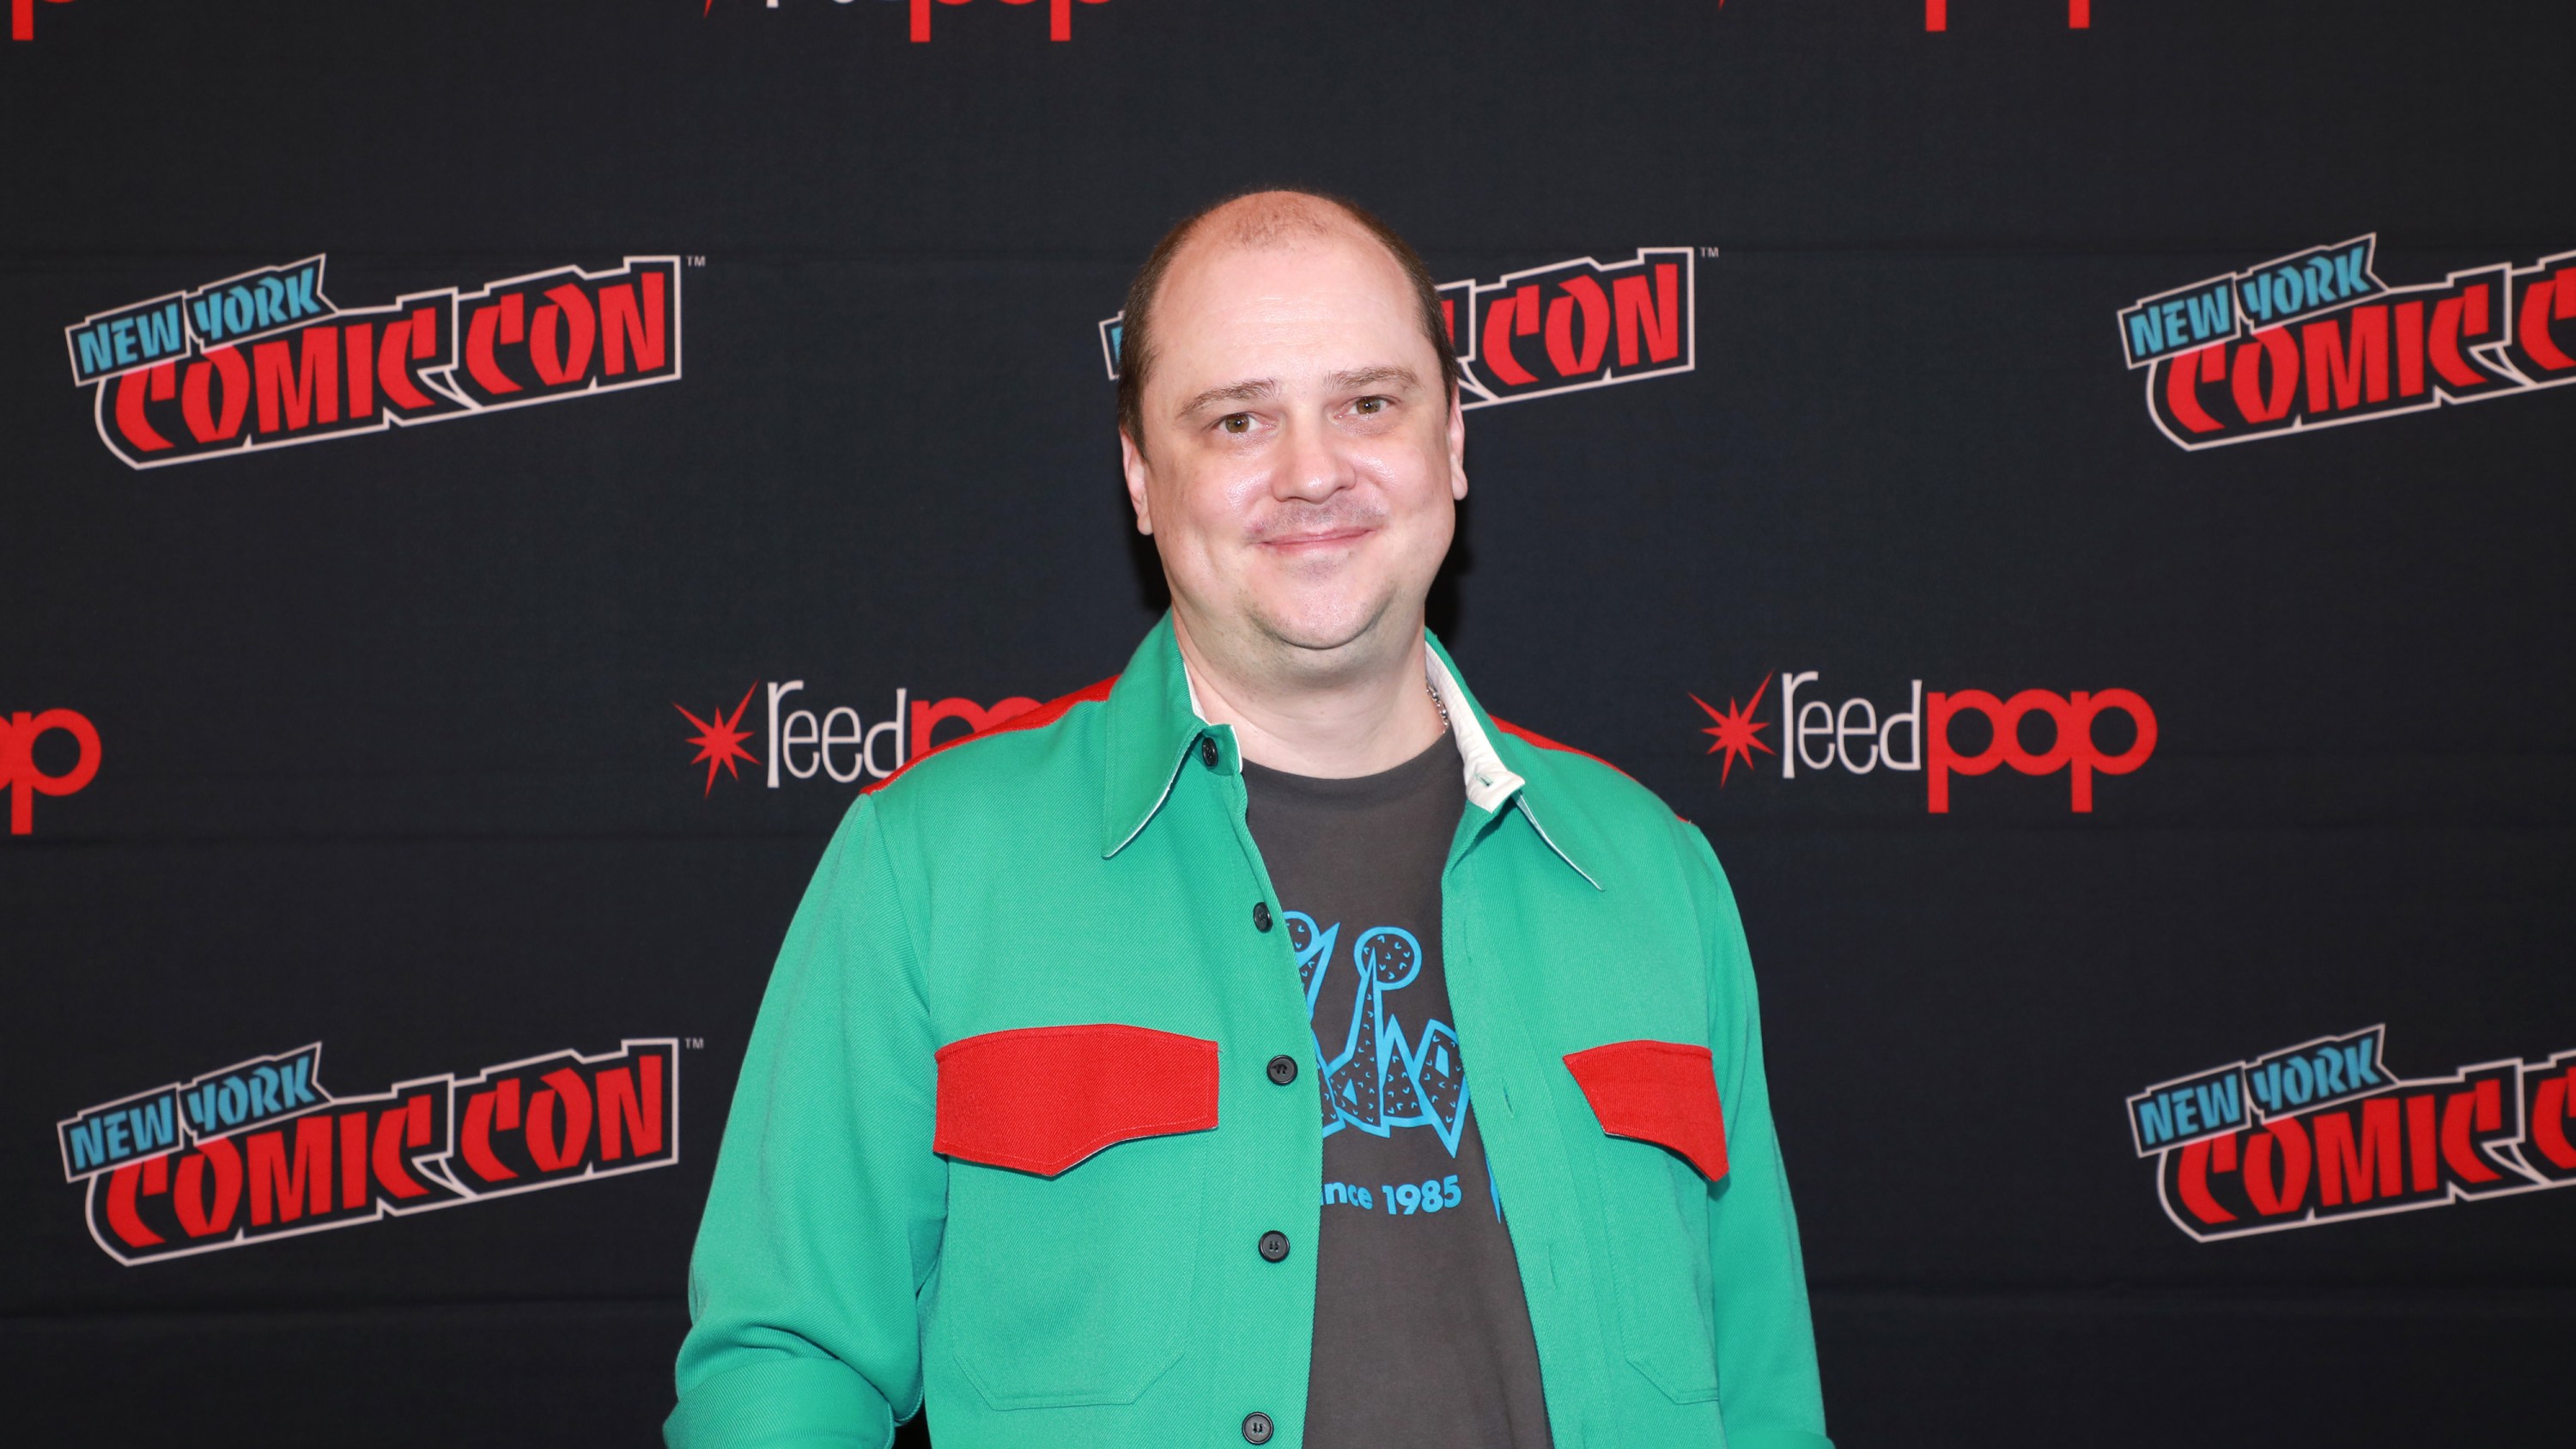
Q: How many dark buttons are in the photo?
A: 5